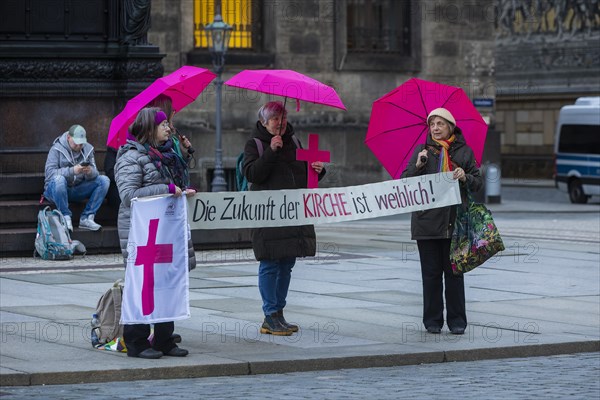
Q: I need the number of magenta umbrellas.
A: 3